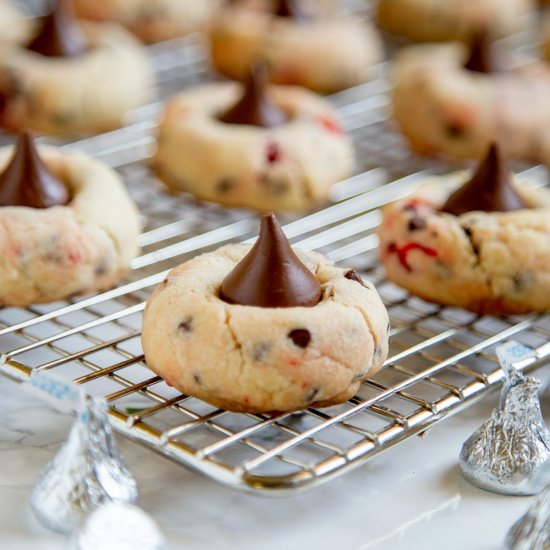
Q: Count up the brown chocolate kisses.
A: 7